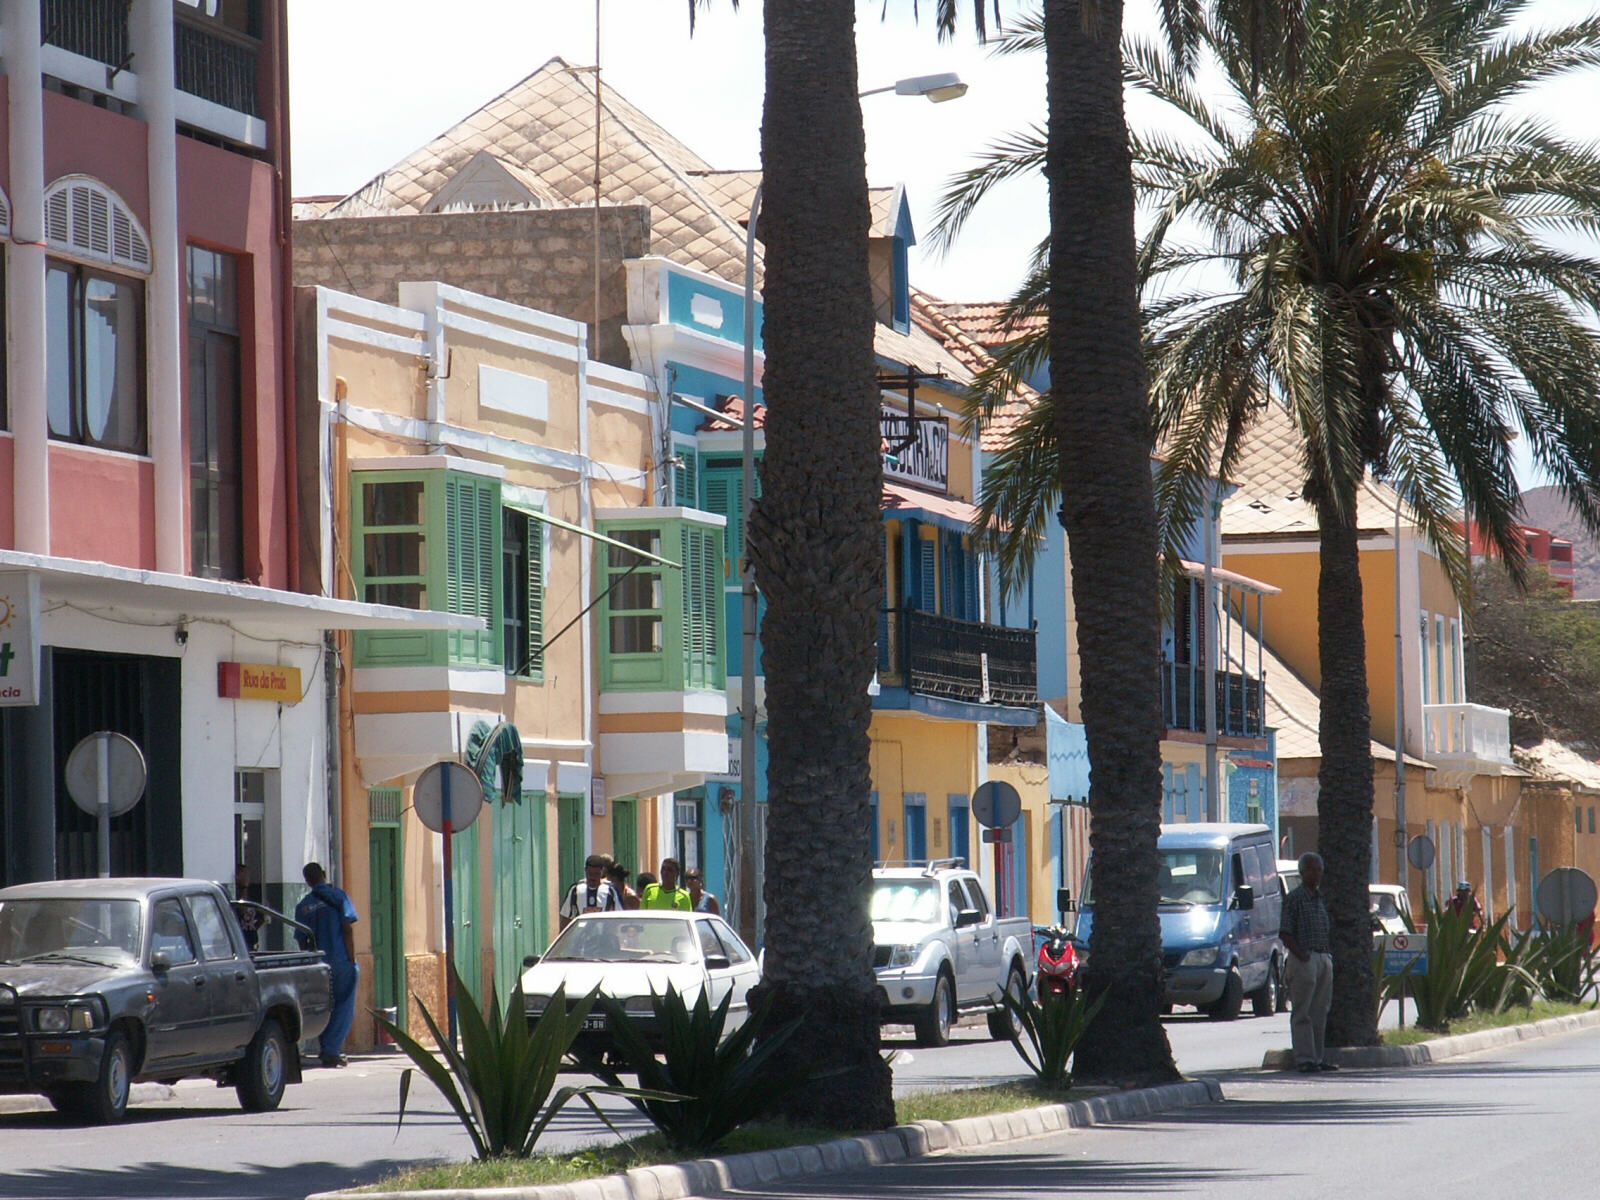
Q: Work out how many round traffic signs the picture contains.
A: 5